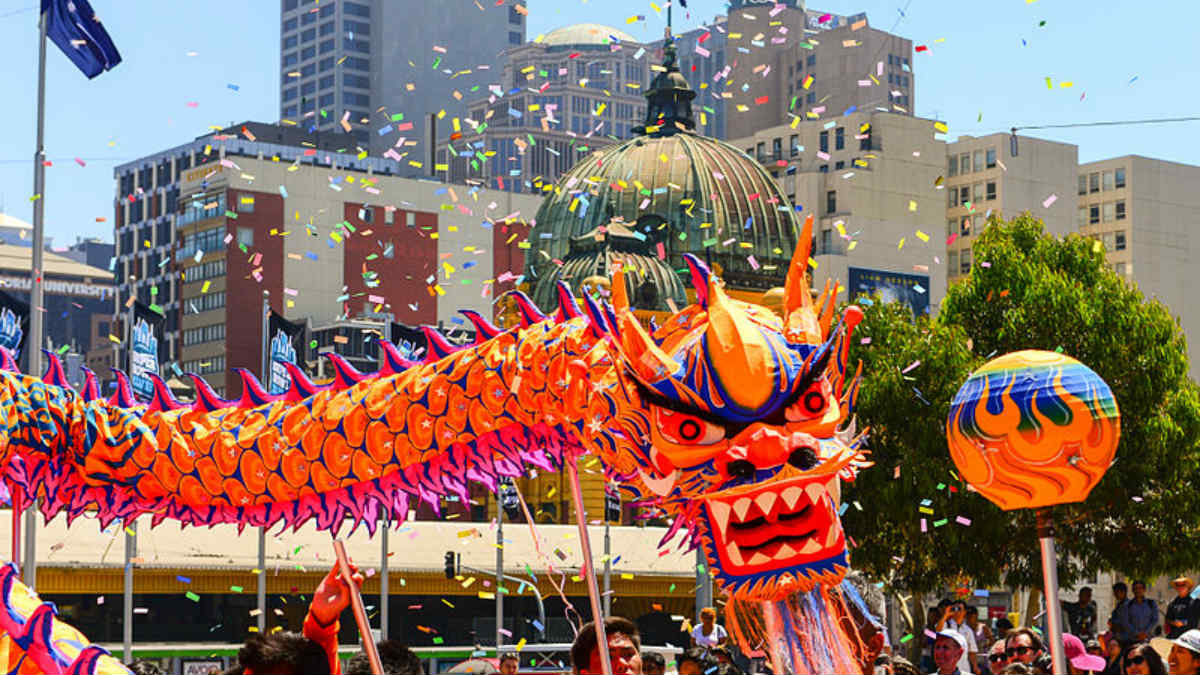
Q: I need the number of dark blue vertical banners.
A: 4